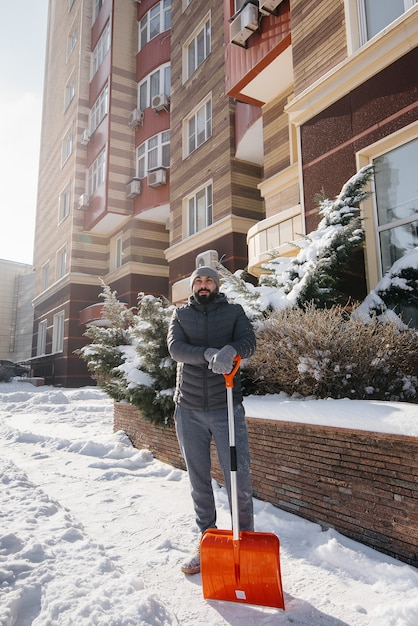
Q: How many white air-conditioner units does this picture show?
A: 9